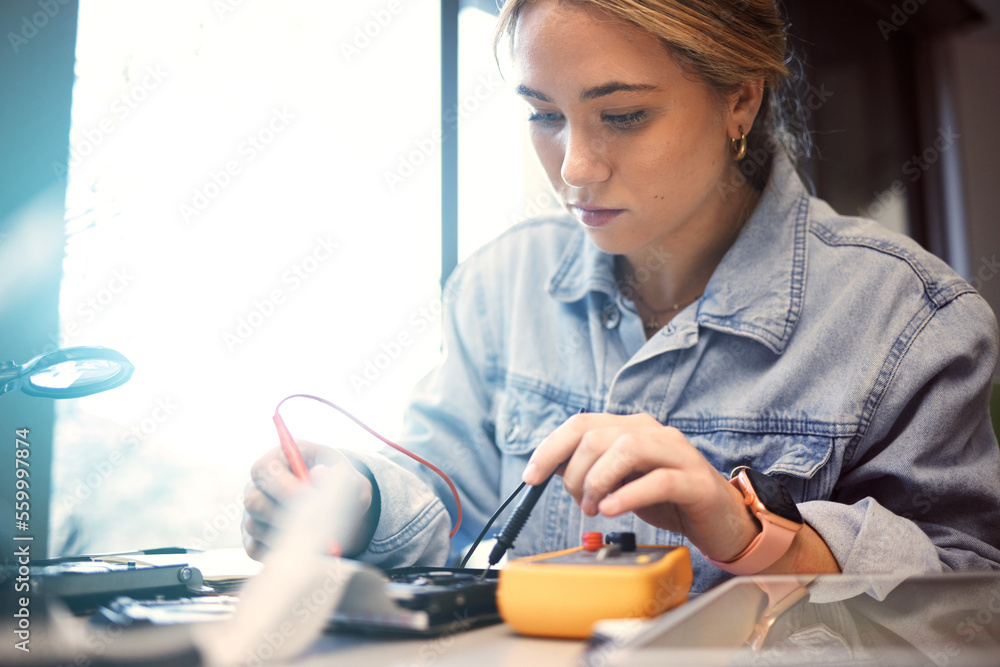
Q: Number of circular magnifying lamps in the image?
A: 1